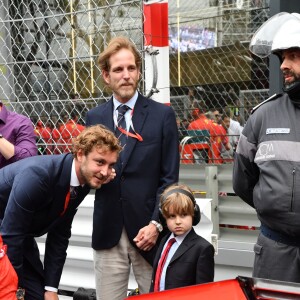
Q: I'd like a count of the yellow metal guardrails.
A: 0